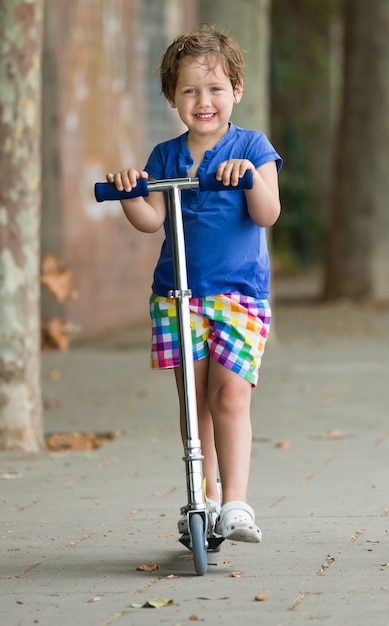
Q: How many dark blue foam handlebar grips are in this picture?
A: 2